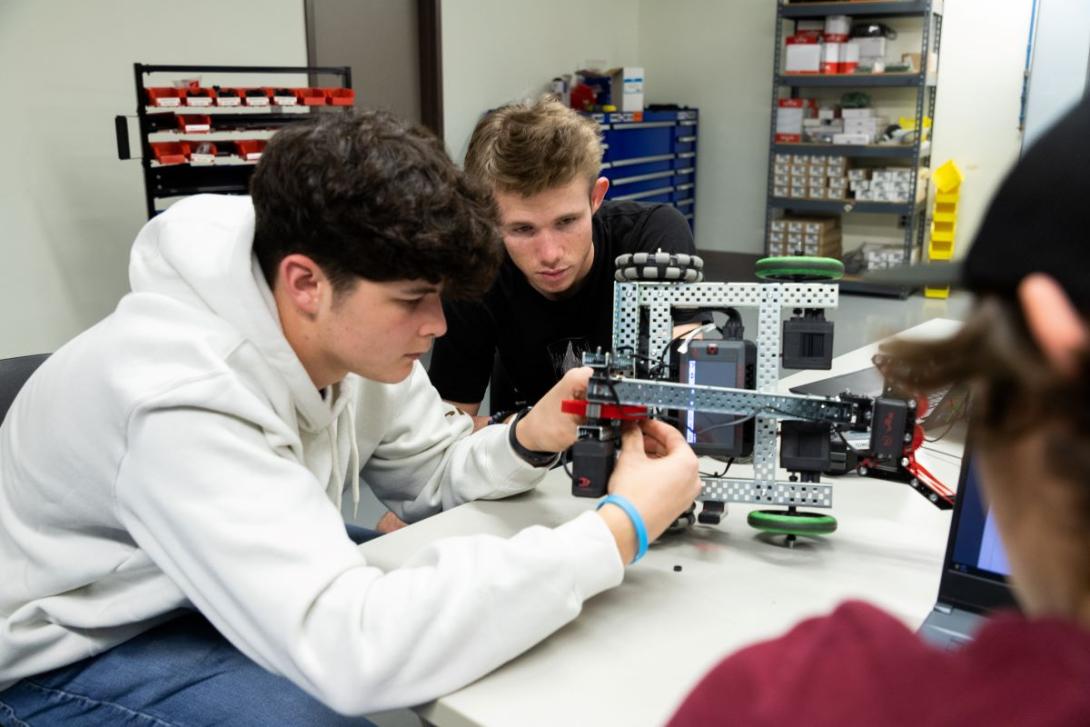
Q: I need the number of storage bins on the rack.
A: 11